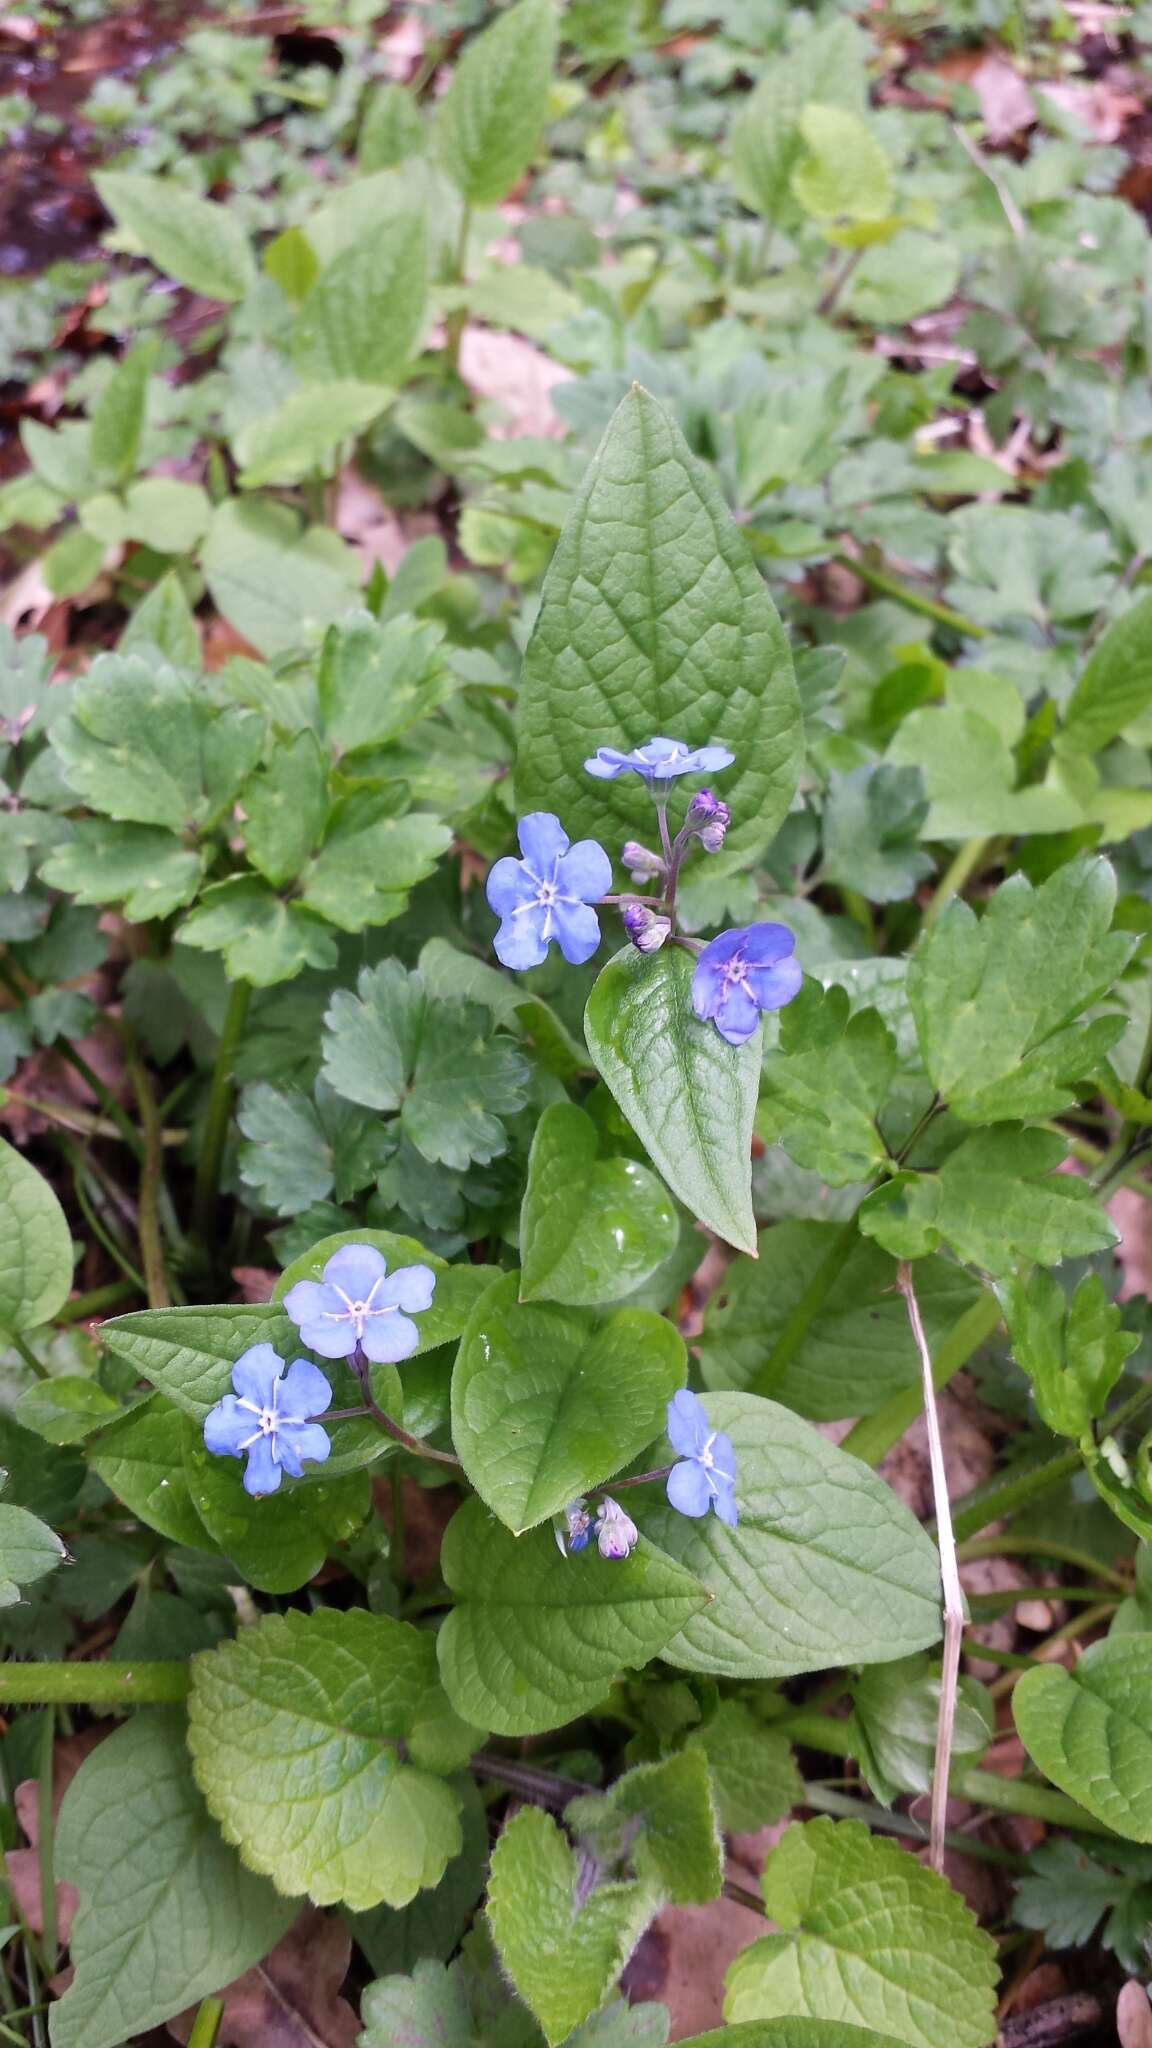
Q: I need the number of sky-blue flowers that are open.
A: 6